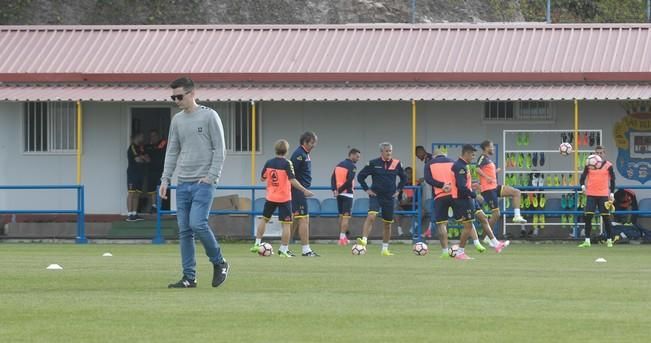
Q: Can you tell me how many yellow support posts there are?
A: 4